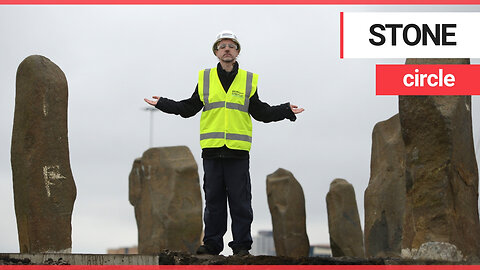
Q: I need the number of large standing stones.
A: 6